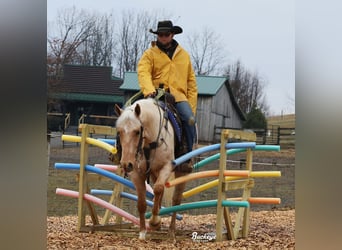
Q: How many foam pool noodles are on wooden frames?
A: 12